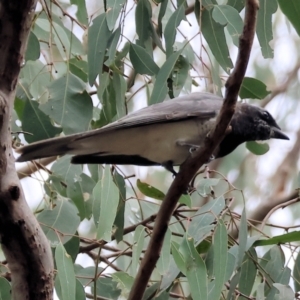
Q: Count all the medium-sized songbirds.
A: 1